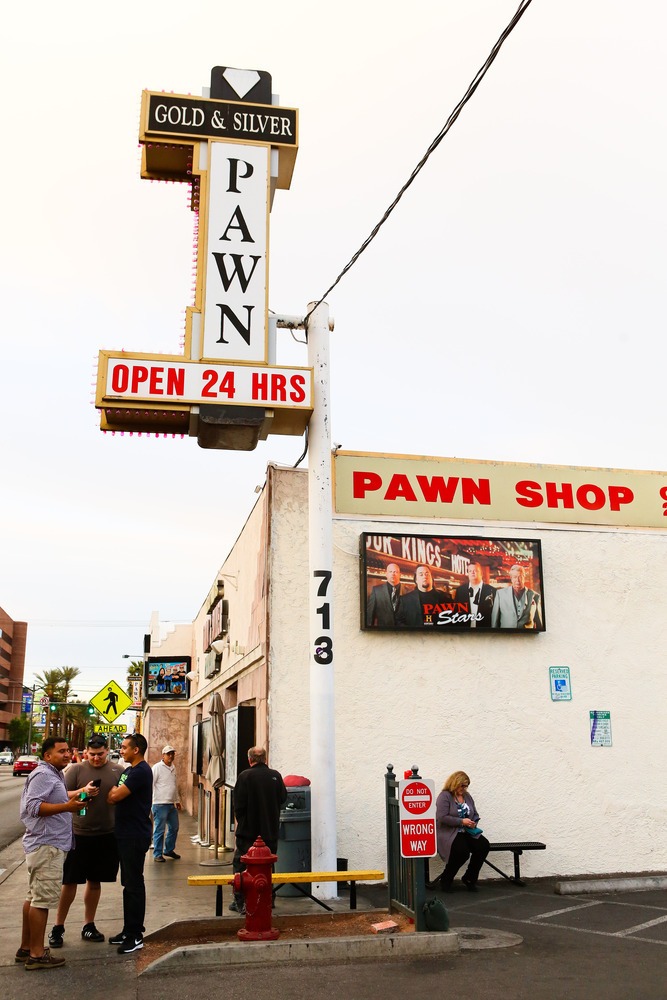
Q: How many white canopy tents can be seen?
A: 0